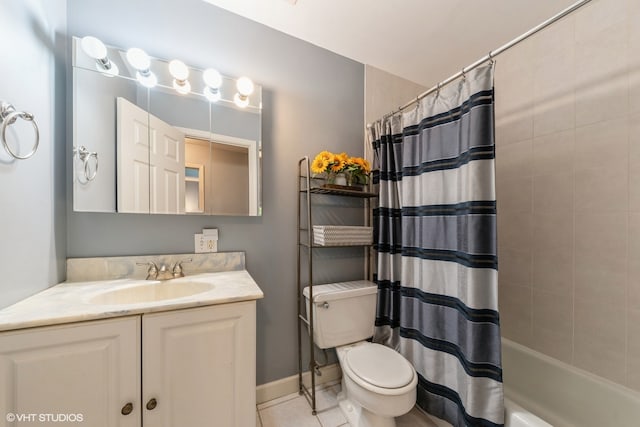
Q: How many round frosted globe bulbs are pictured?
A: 5